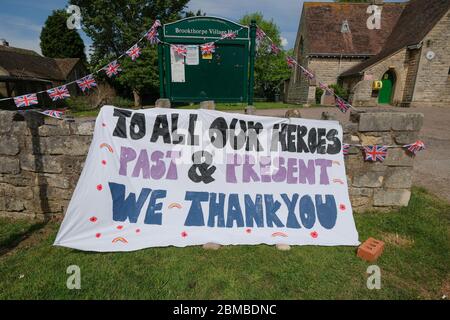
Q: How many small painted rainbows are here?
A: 6